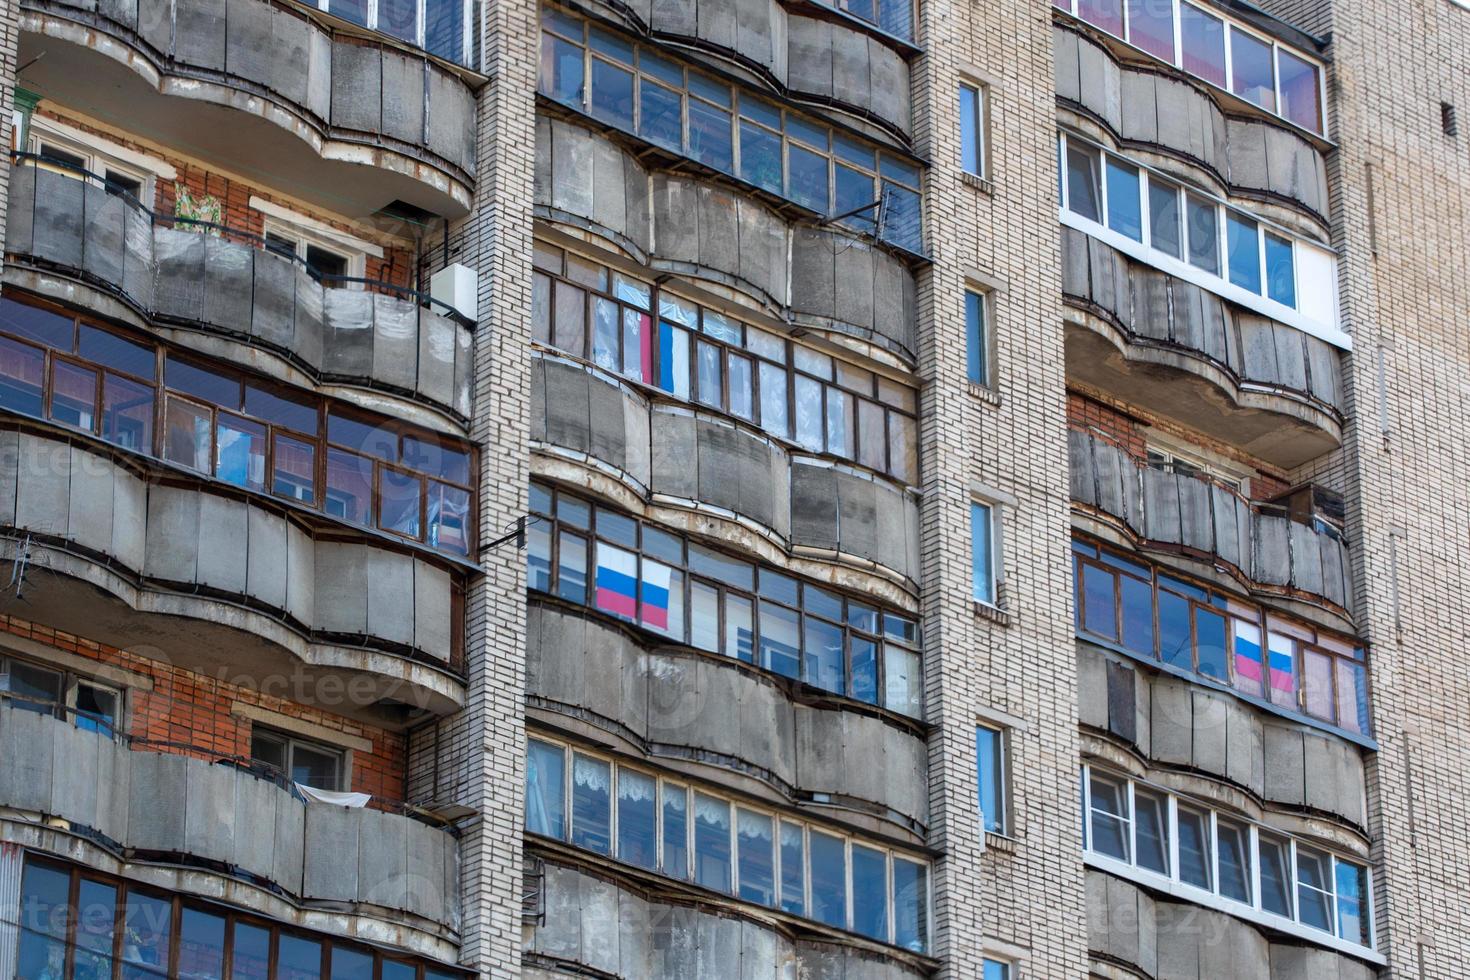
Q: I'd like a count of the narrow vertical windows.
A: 5